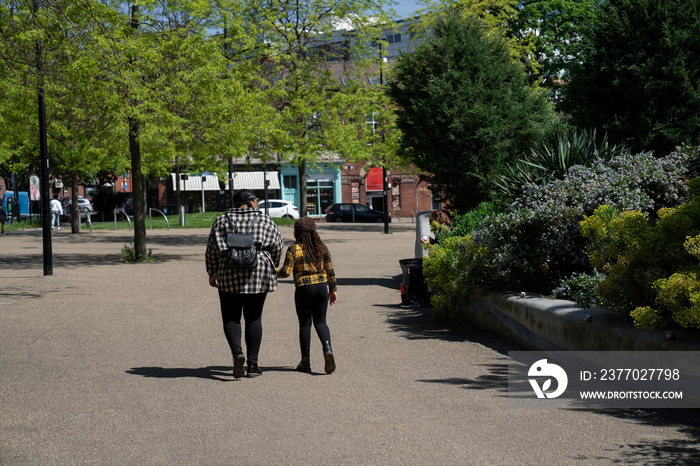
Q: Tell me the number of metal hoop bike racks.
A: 3